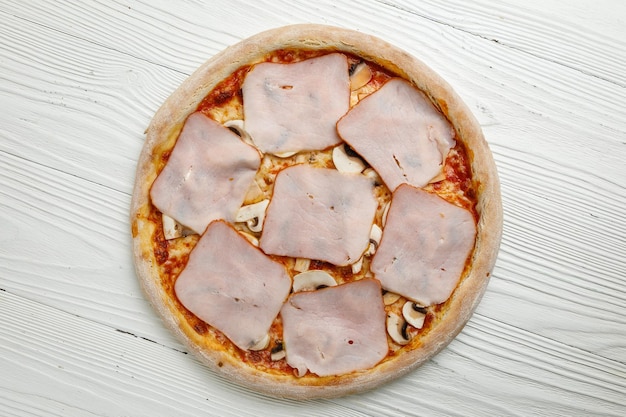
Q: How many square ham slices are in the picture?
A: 7